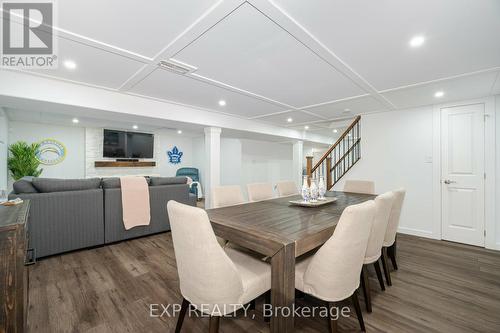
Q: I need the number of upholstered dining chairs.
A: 8